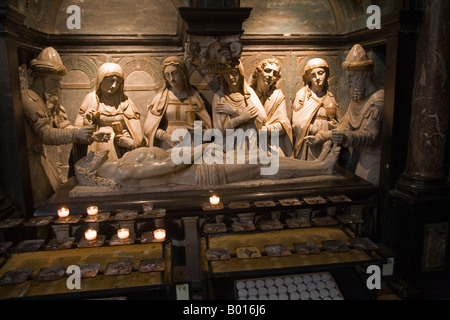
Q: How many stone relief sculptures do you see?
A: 8